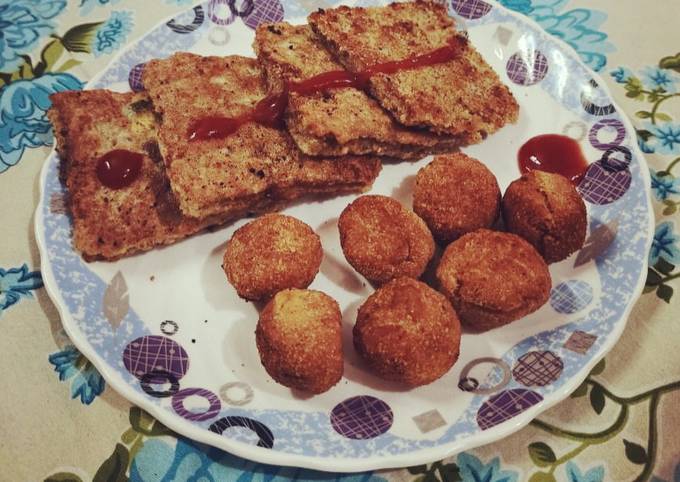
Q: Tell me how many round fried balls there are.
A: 7